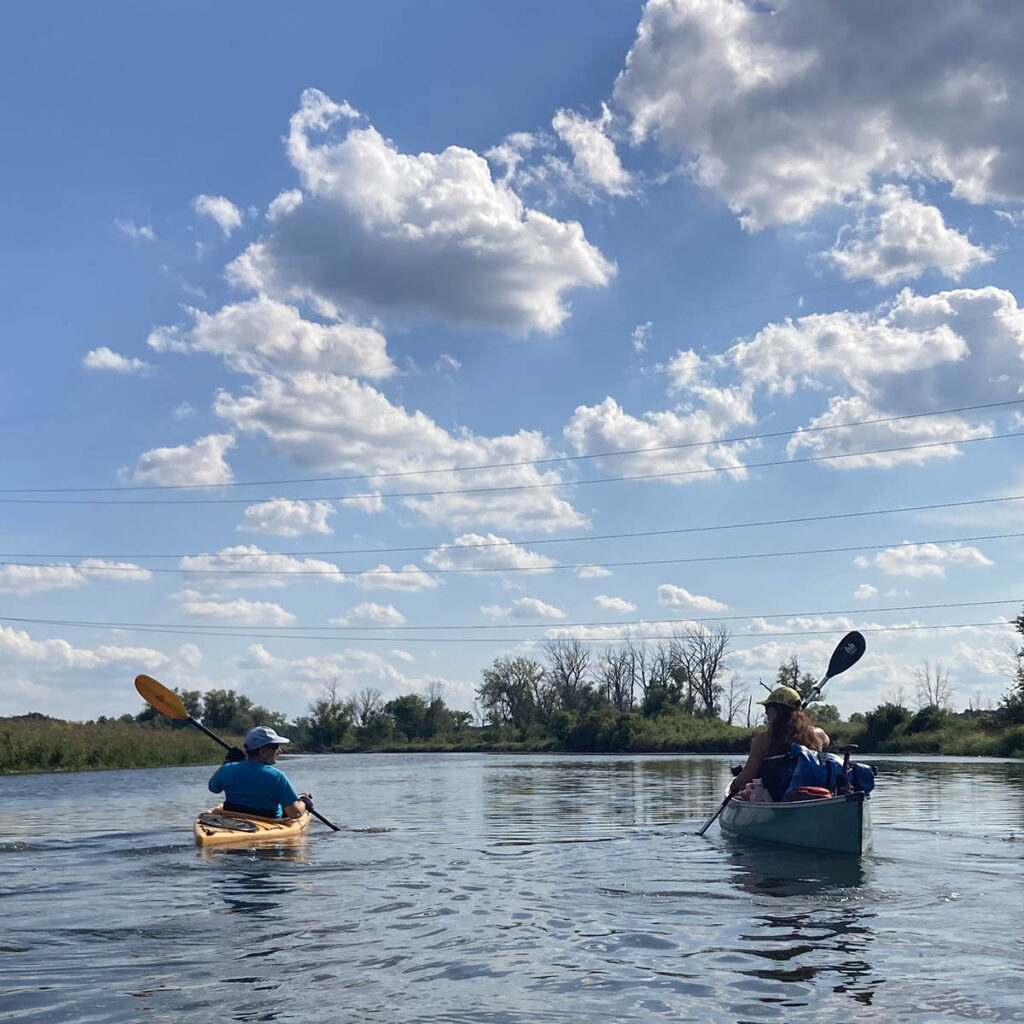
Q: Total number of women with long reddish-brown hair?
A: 1